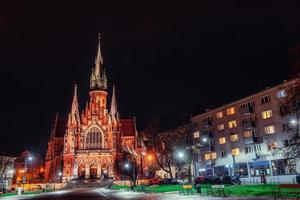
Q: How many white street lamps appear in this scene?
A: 5